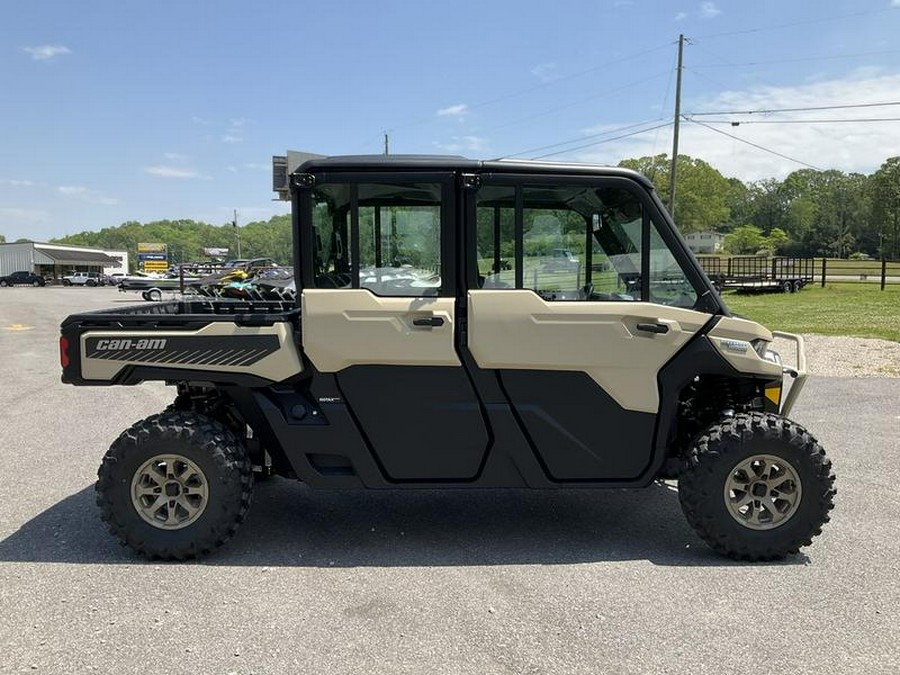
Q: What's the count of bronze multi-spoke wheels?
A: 2